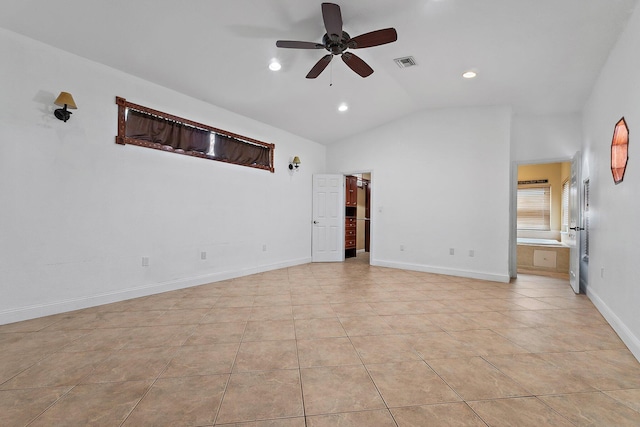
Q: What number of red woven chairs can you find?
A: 0